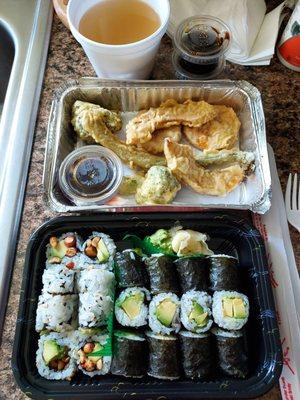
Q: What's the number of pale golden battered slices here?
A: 4